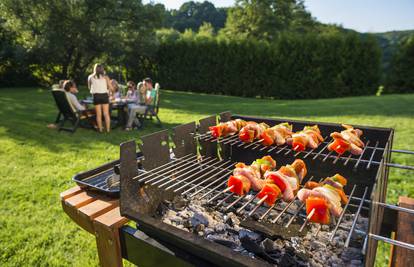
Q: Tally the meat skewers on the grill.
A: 8